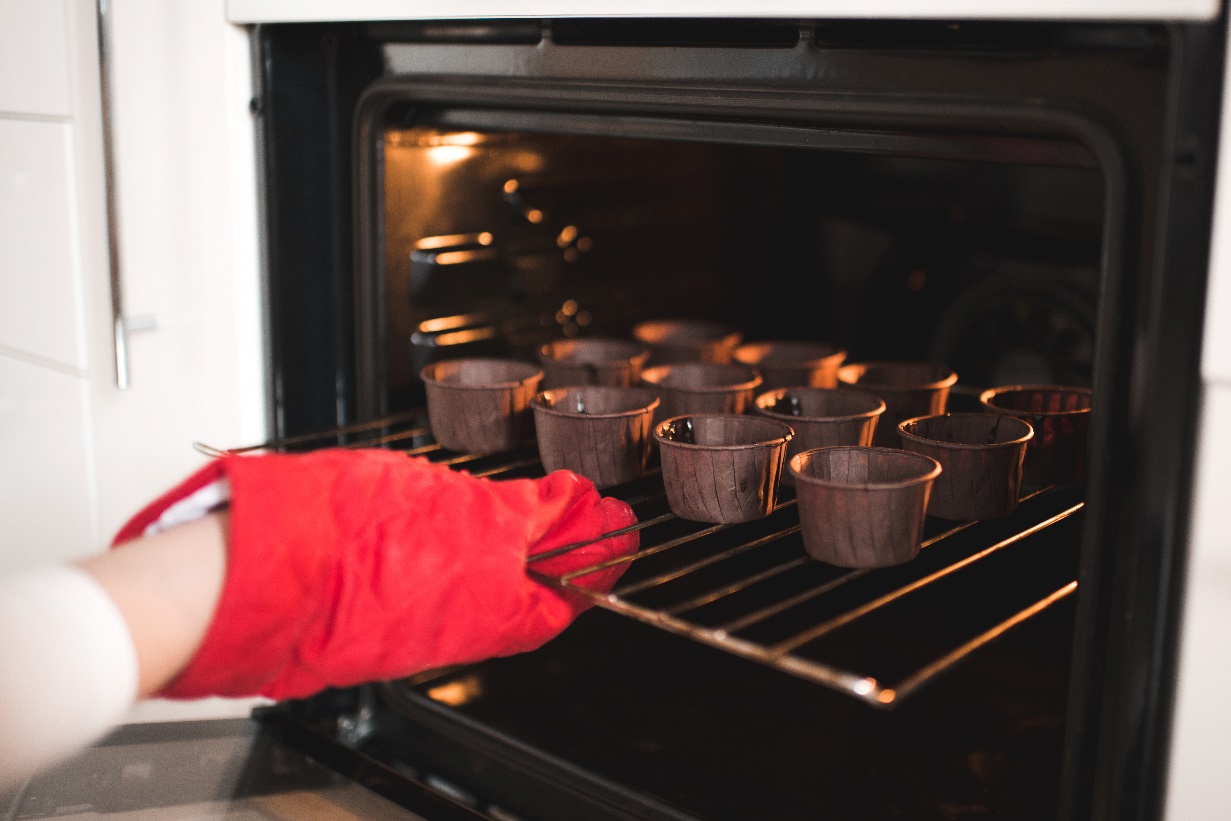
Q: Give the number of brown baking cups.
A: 12